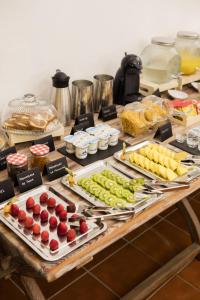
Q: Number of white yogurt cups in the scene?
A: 8